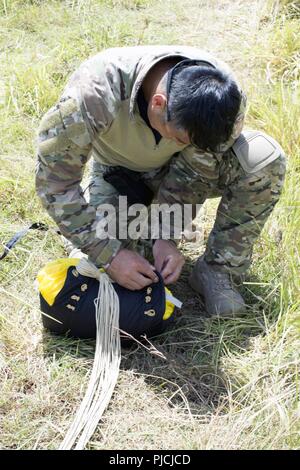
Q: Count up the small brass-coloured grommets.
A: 7